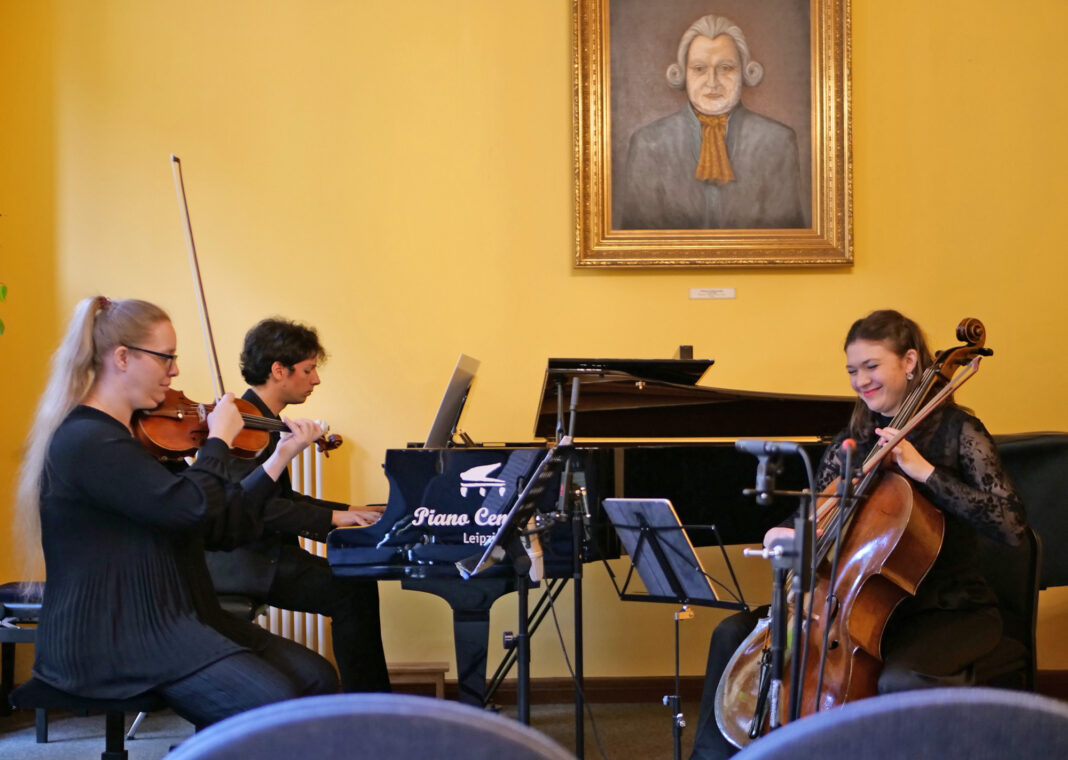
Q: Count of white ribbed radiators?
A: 1